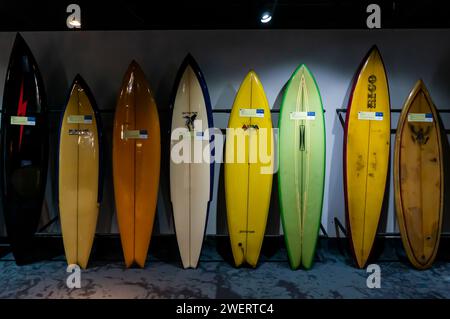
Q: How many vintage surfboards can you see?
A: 8